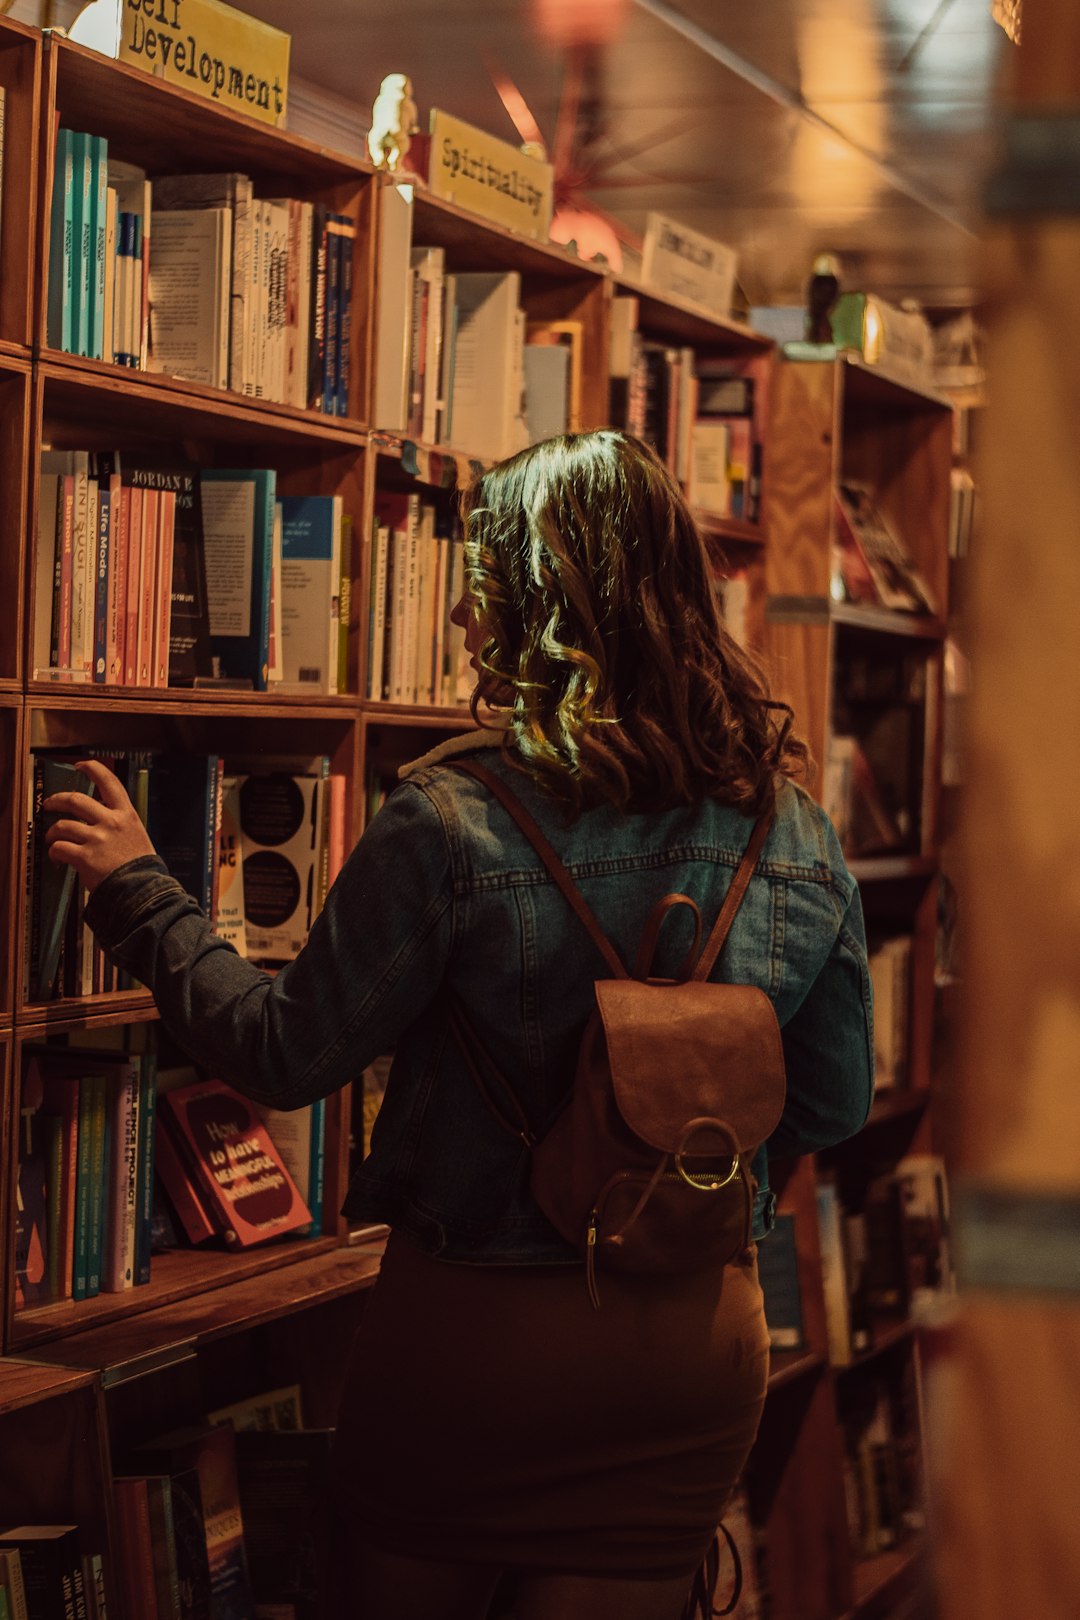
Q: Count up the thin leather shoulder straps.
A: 2